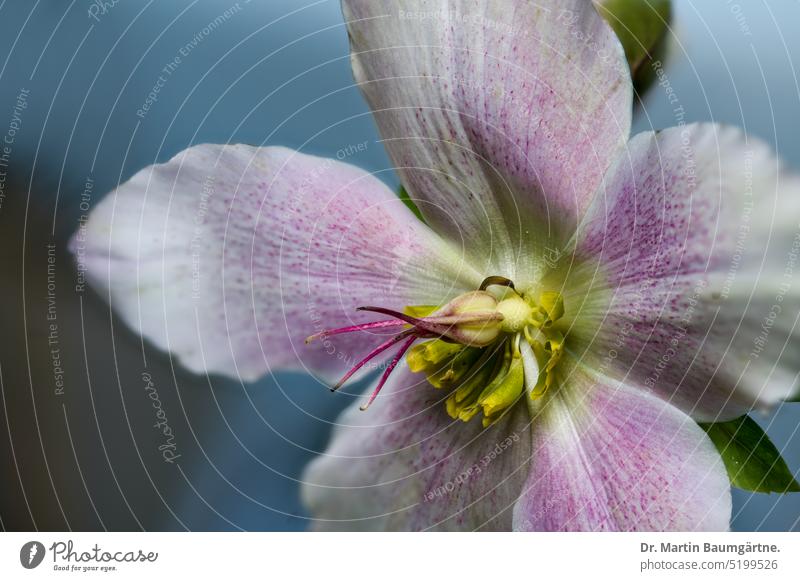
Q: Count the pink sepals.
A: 5